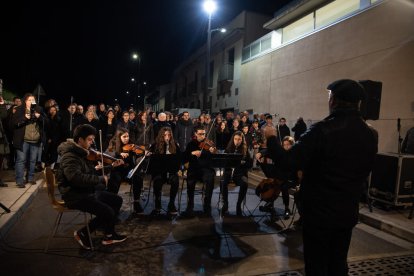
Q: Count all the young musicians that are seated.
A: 6